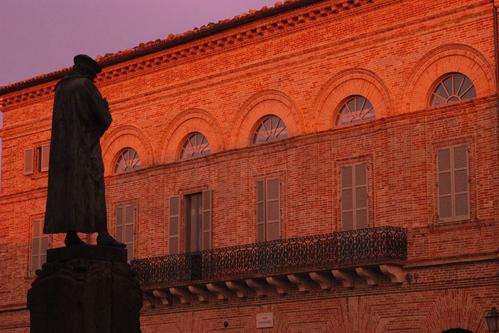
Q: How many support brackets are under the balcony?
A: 13